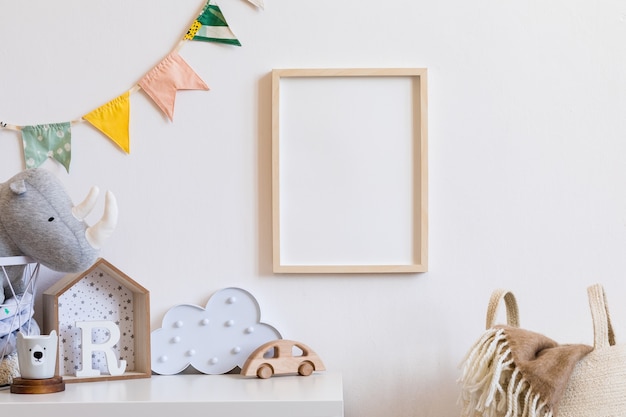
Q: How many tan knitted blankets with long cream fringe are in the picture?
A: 1